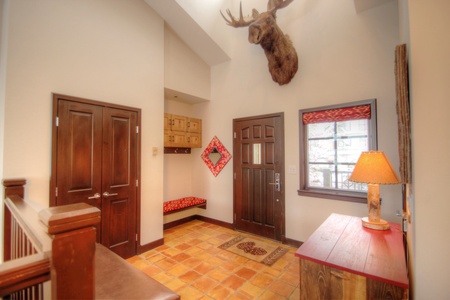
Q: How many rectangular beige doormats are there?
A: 1